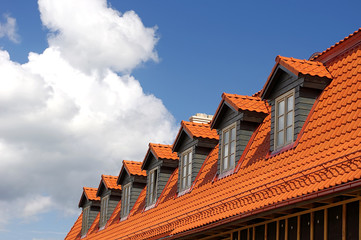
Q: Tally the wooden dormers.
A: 7